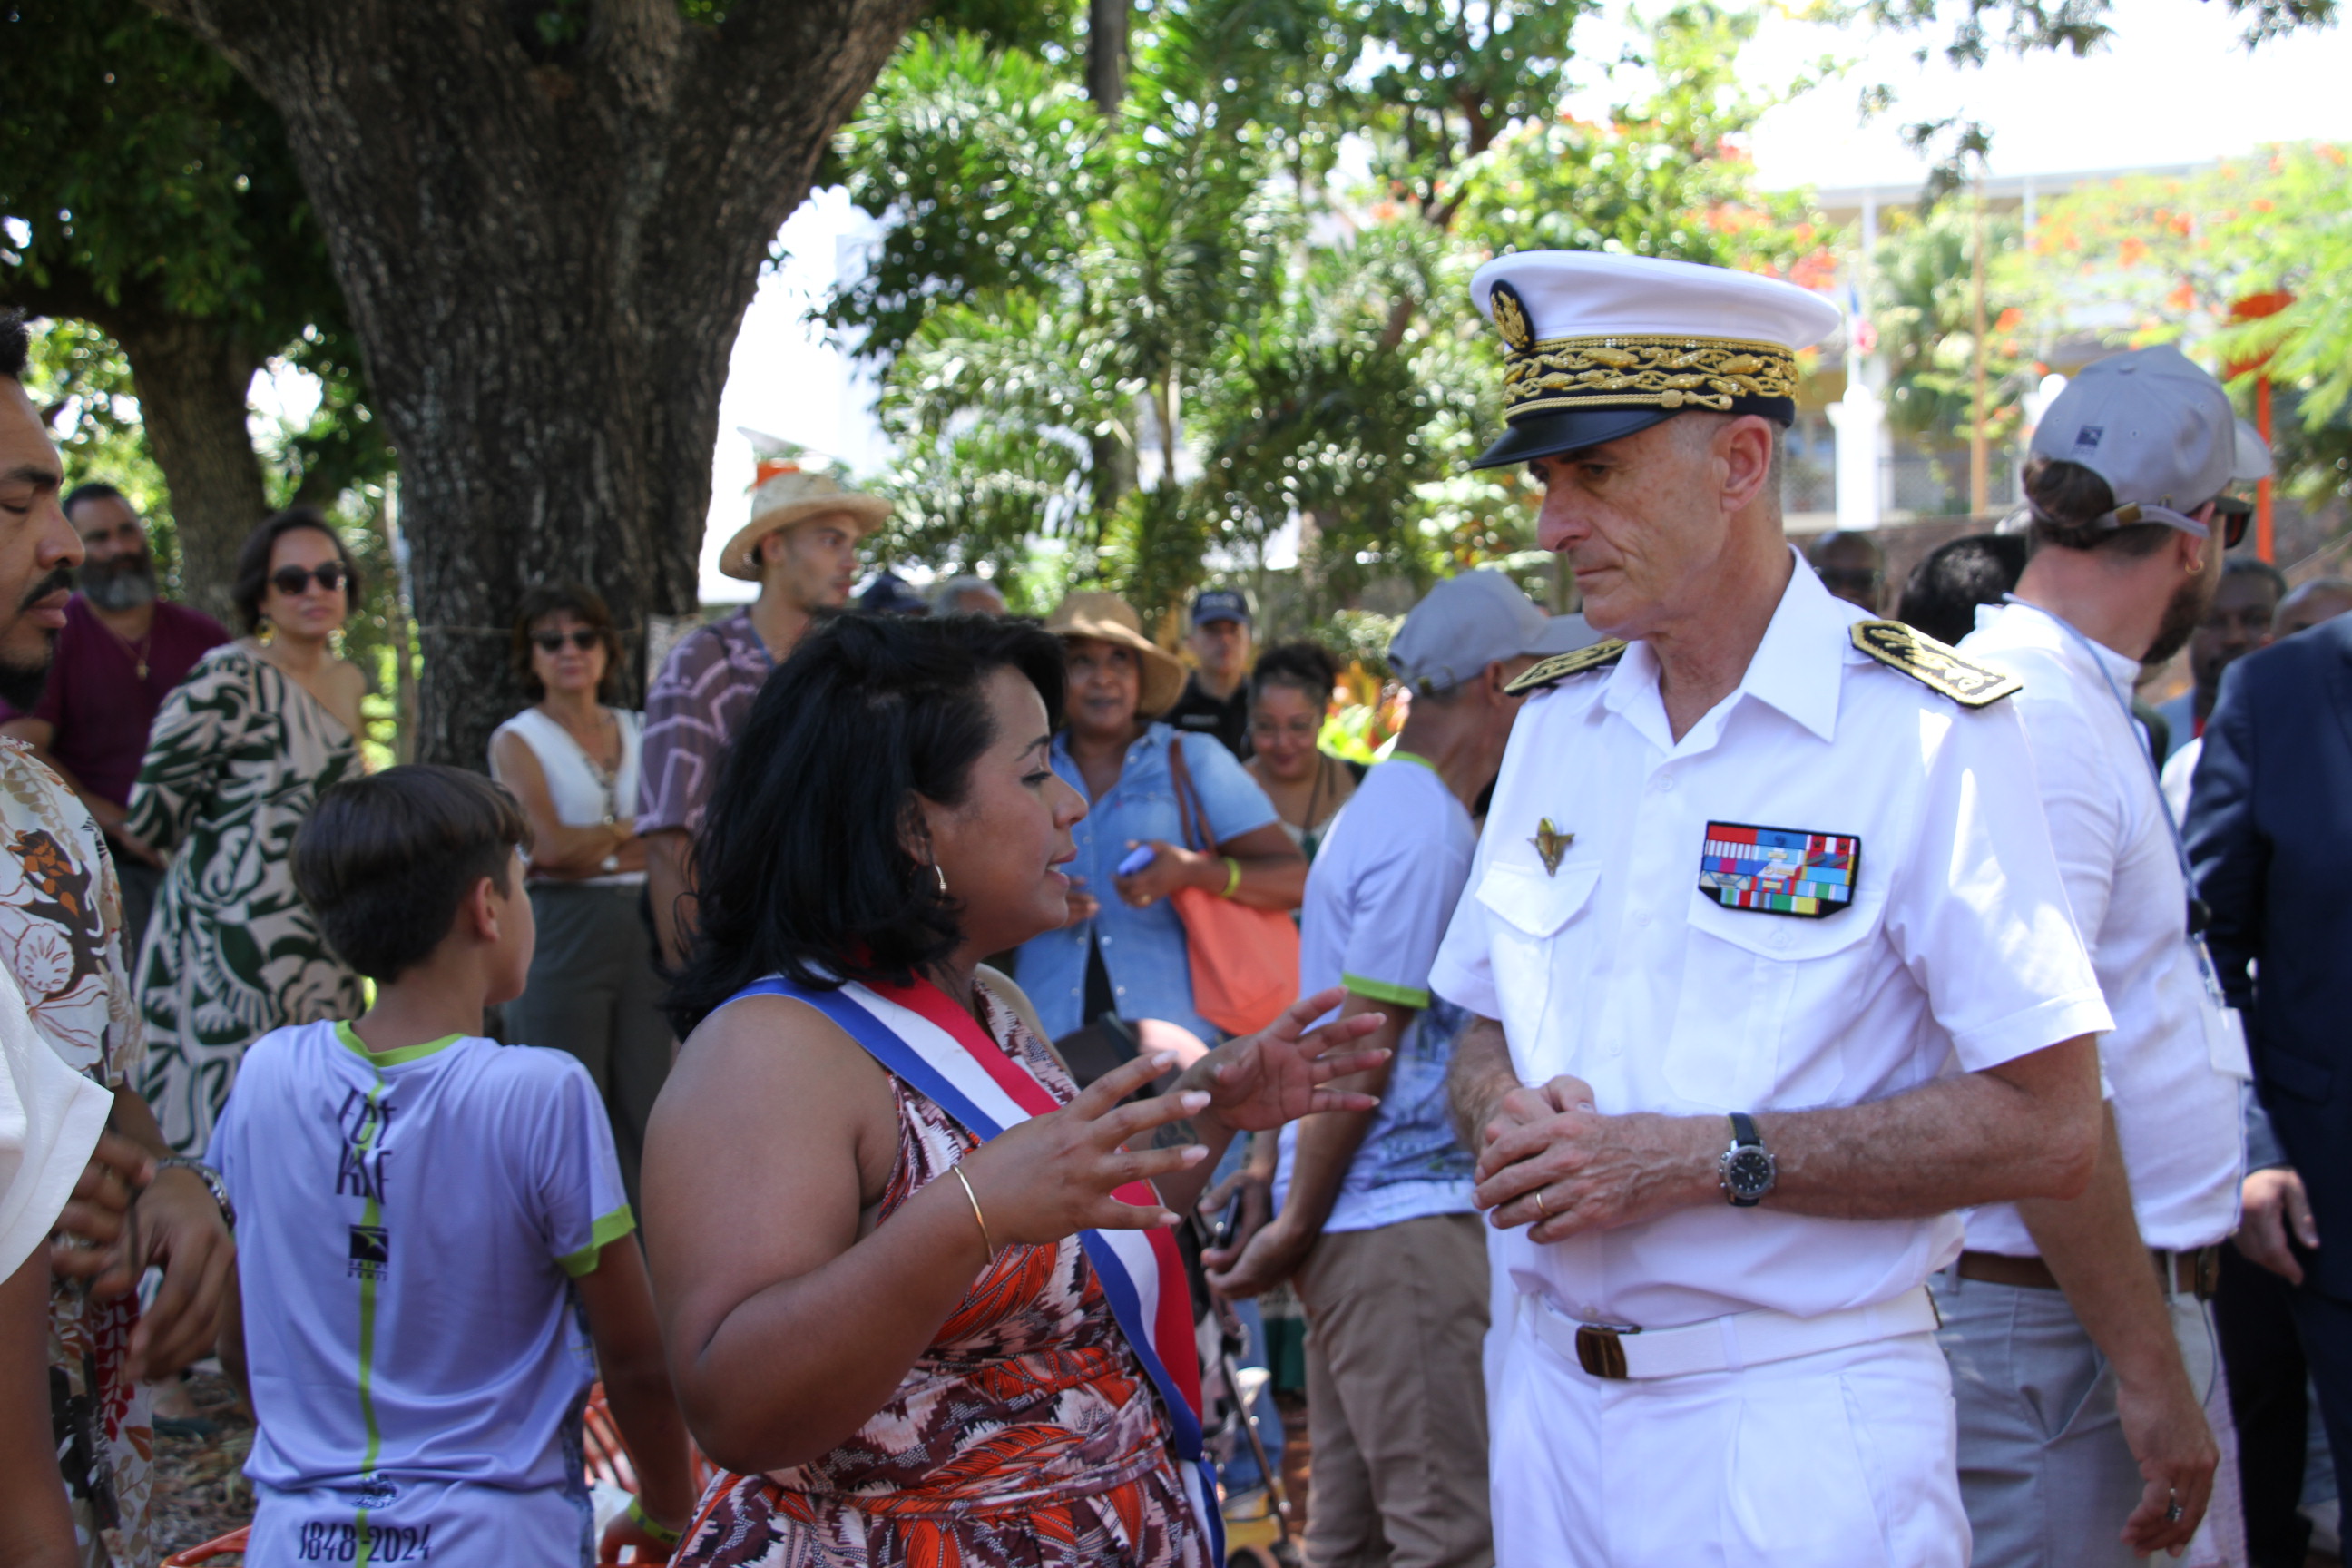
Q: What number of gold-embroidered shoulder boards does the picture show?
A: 2